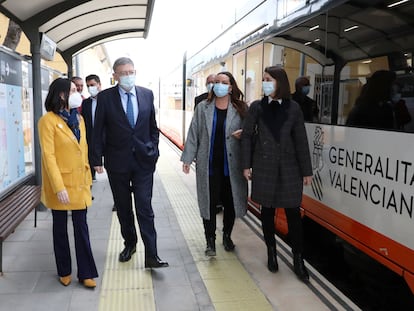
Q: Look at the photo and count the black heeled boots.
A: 2